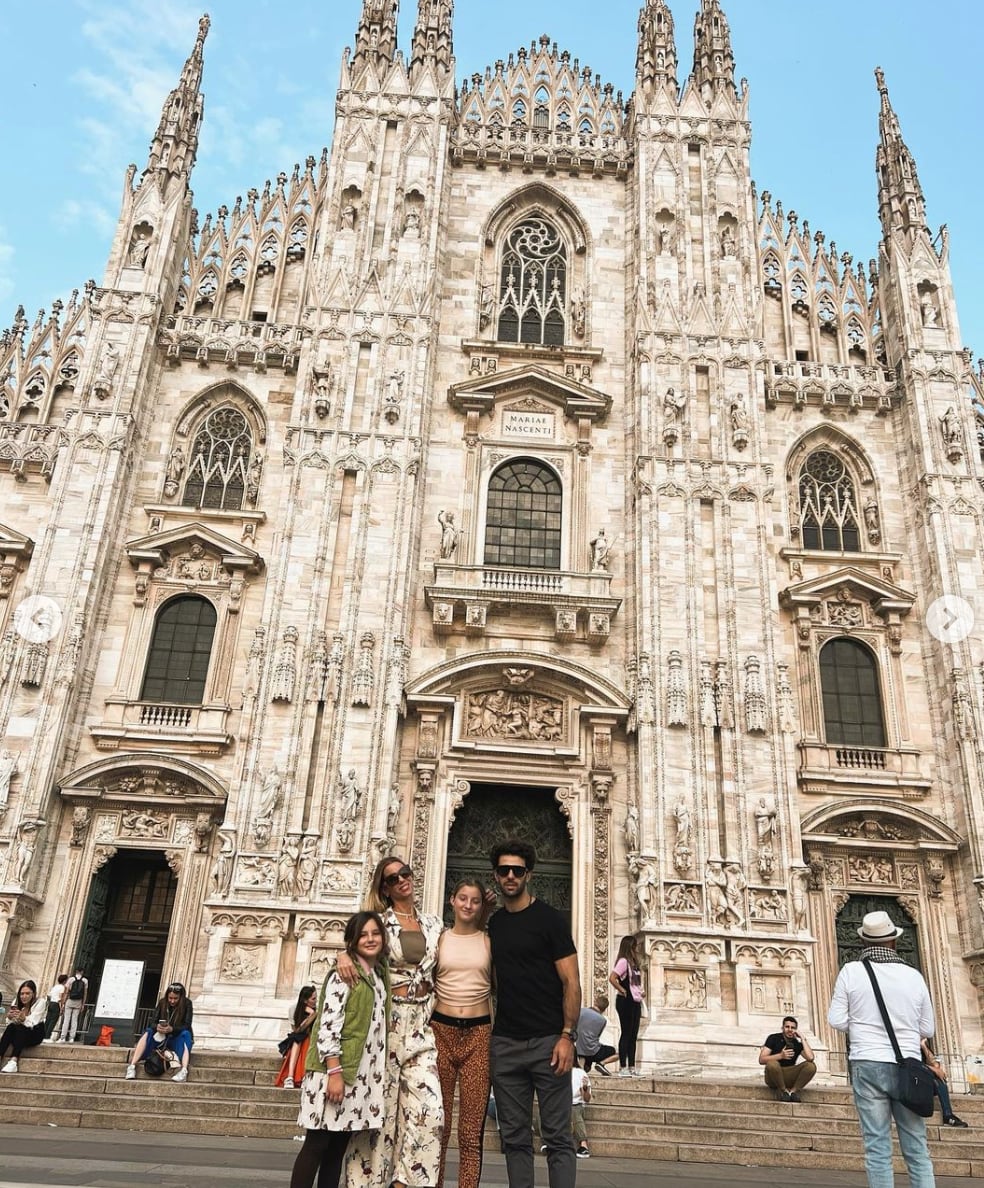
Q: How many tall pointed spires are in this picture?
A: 6